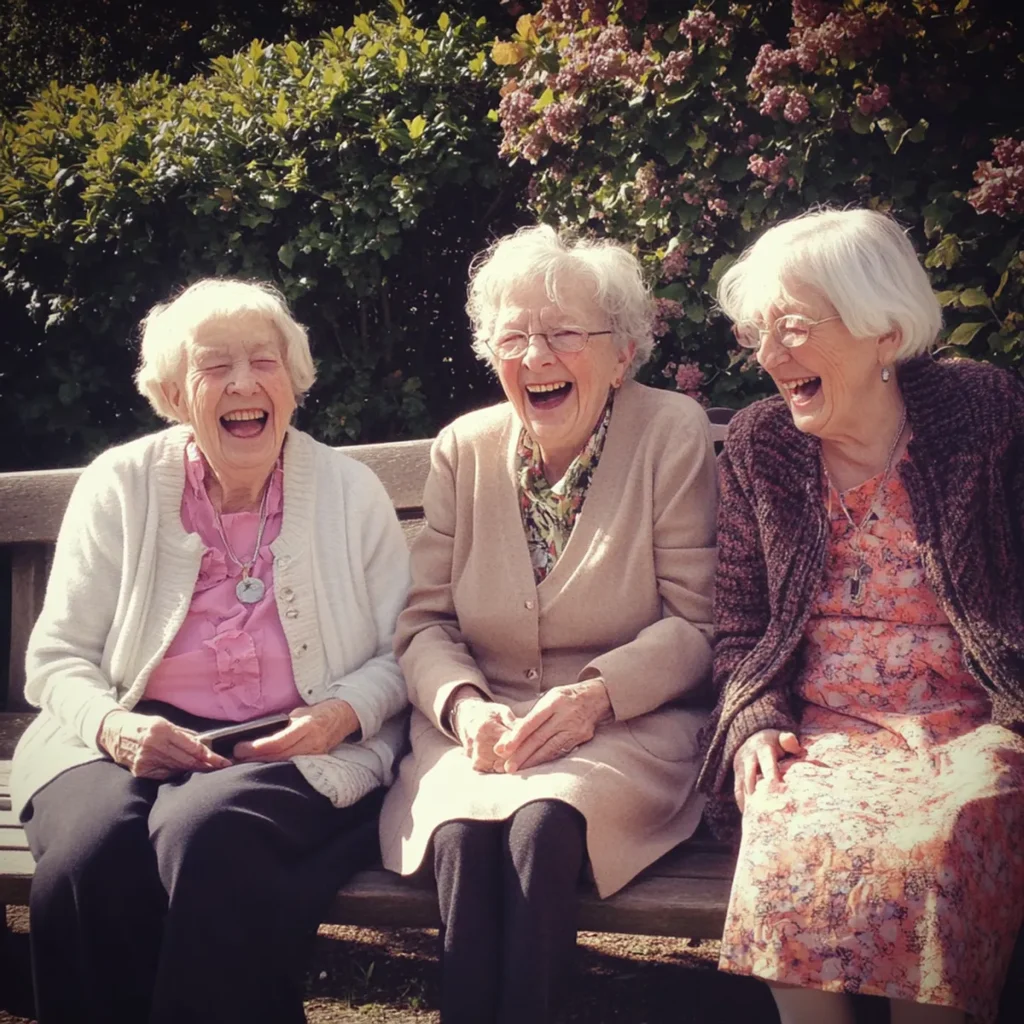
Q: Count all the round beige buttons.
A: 2